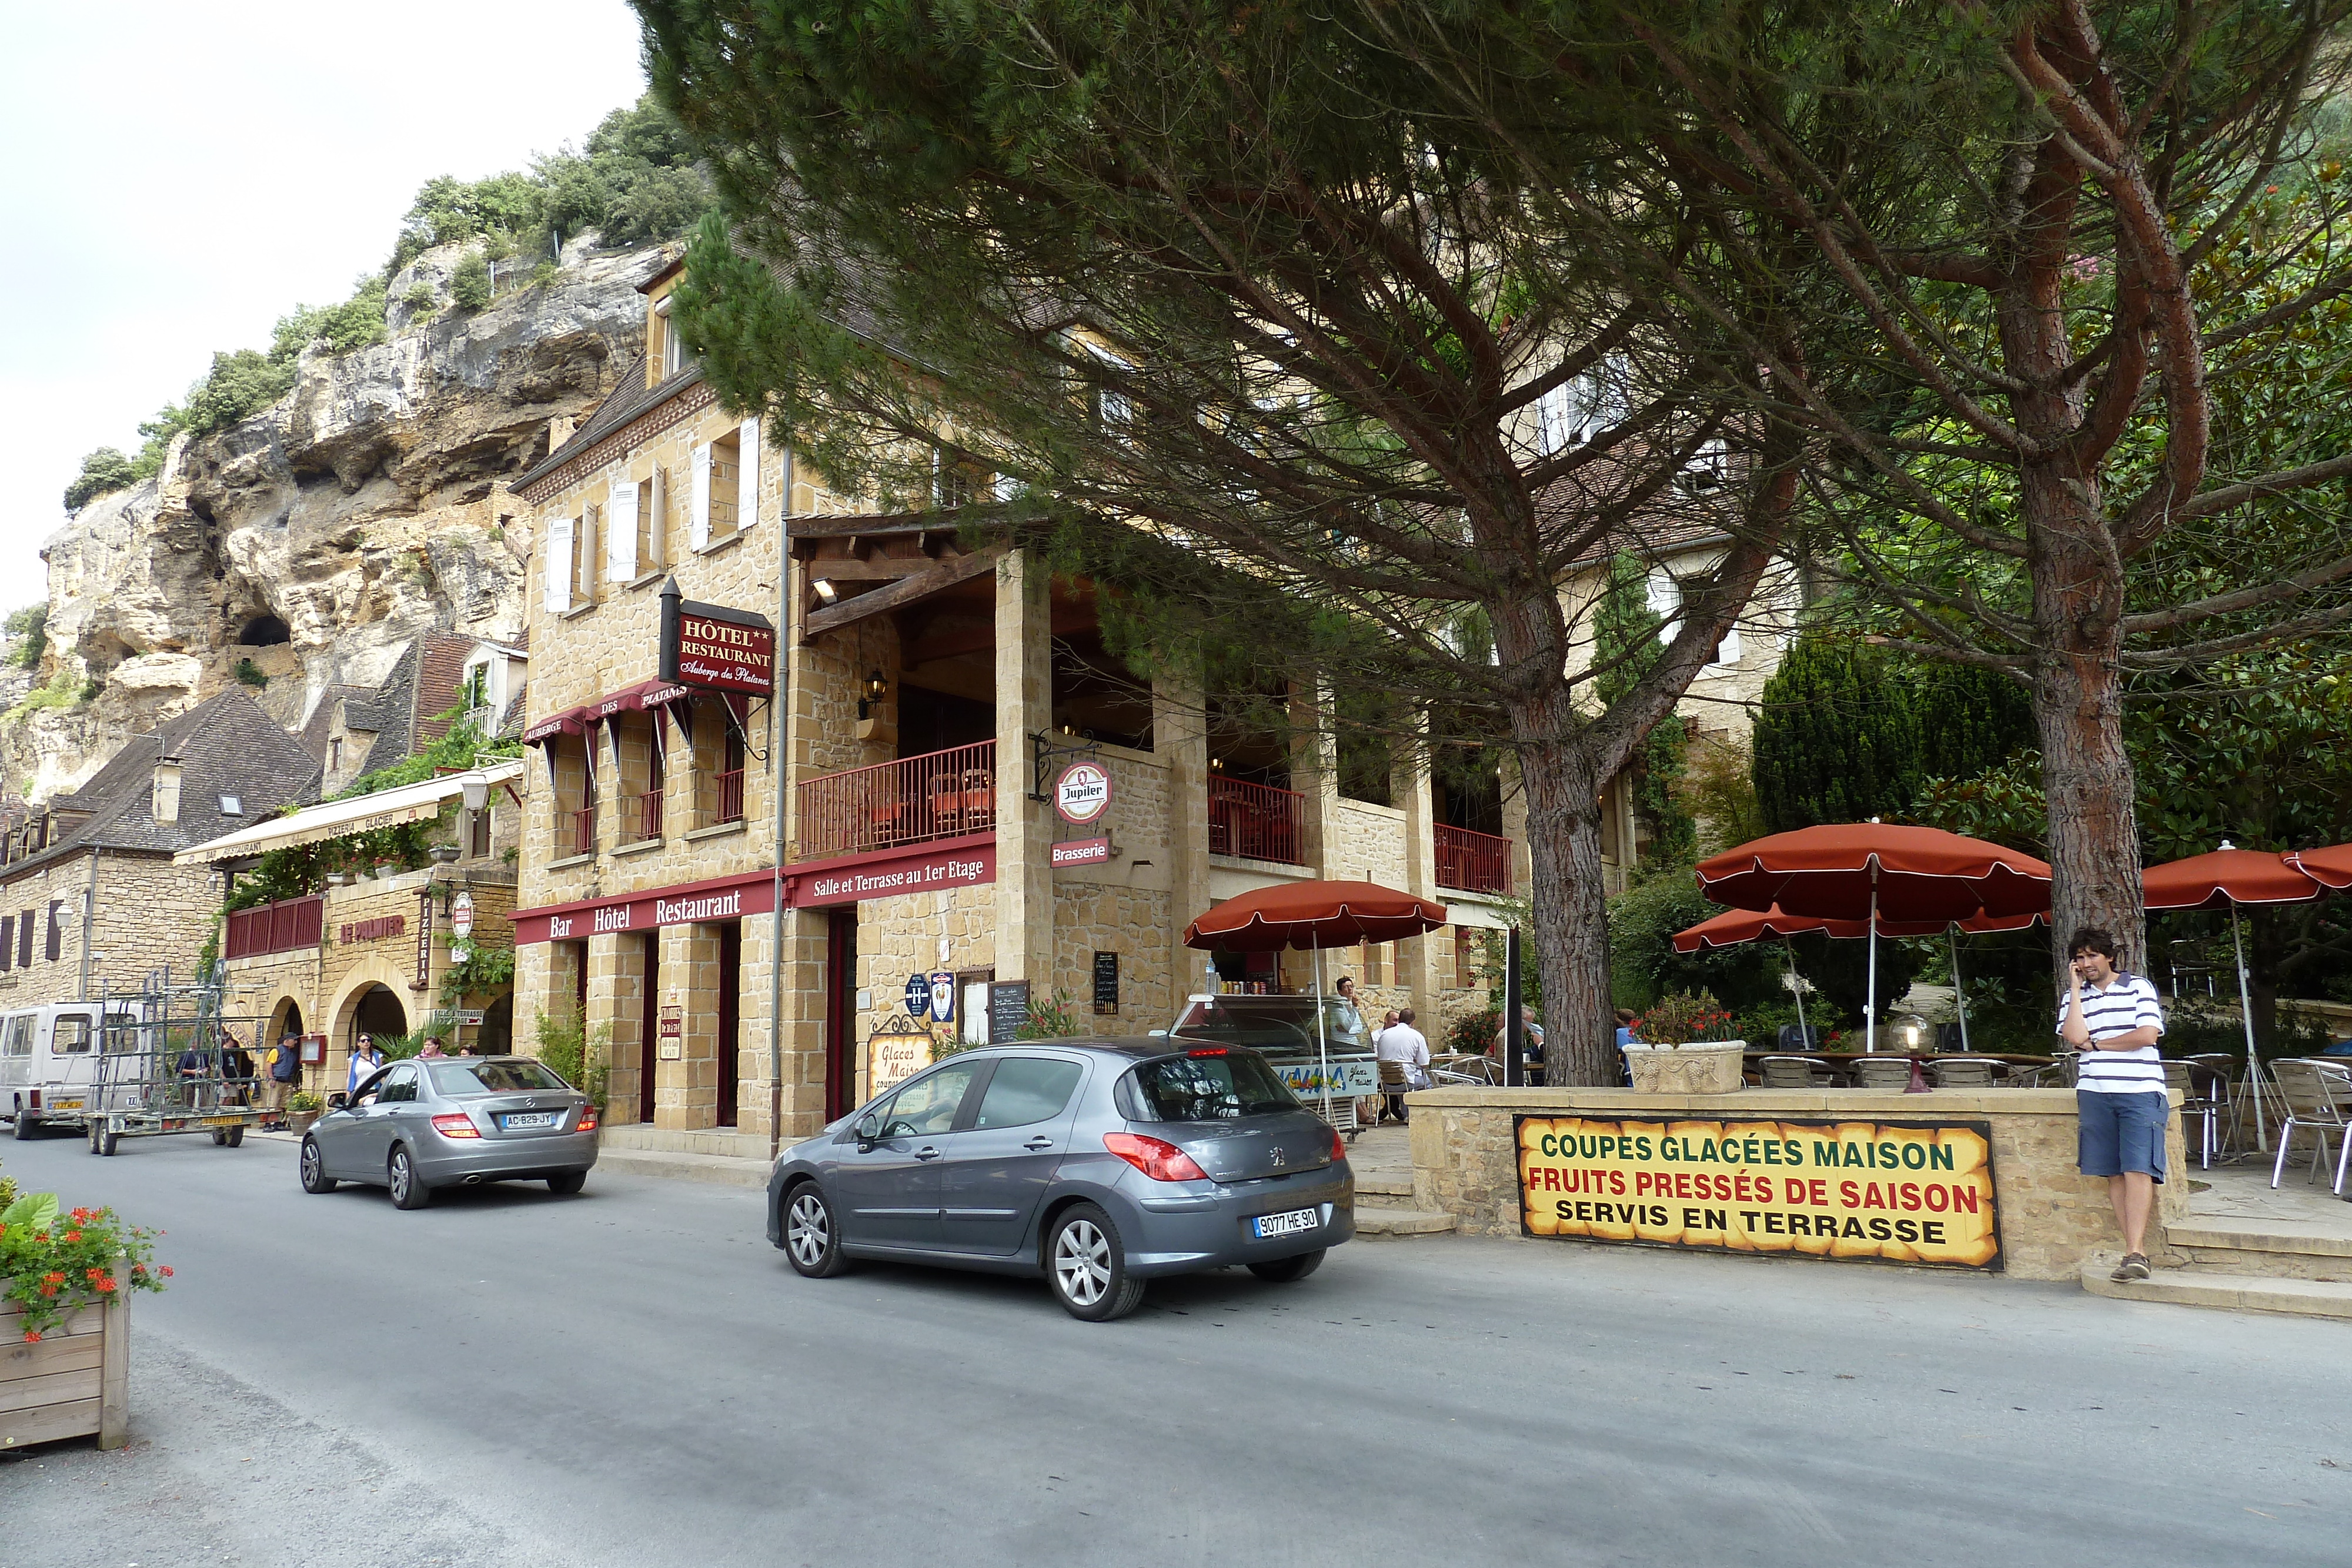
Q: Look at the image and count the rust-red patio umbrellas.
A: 6